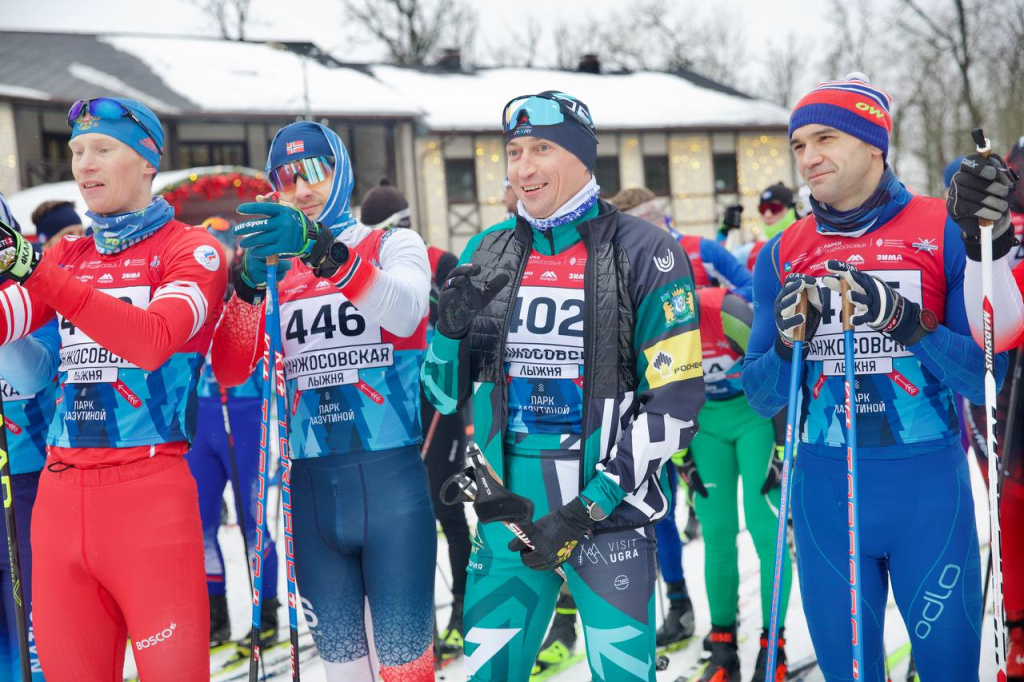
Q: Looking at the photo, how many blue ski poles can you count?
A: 4